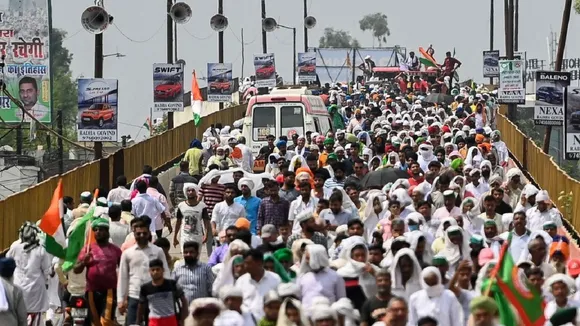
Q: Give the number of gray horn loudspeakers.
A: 5